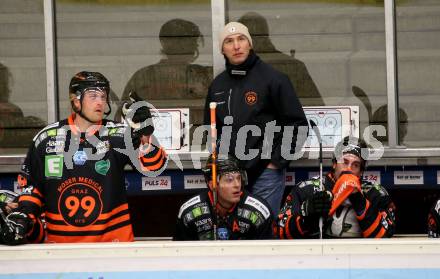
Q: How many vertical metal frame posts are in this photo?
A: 3